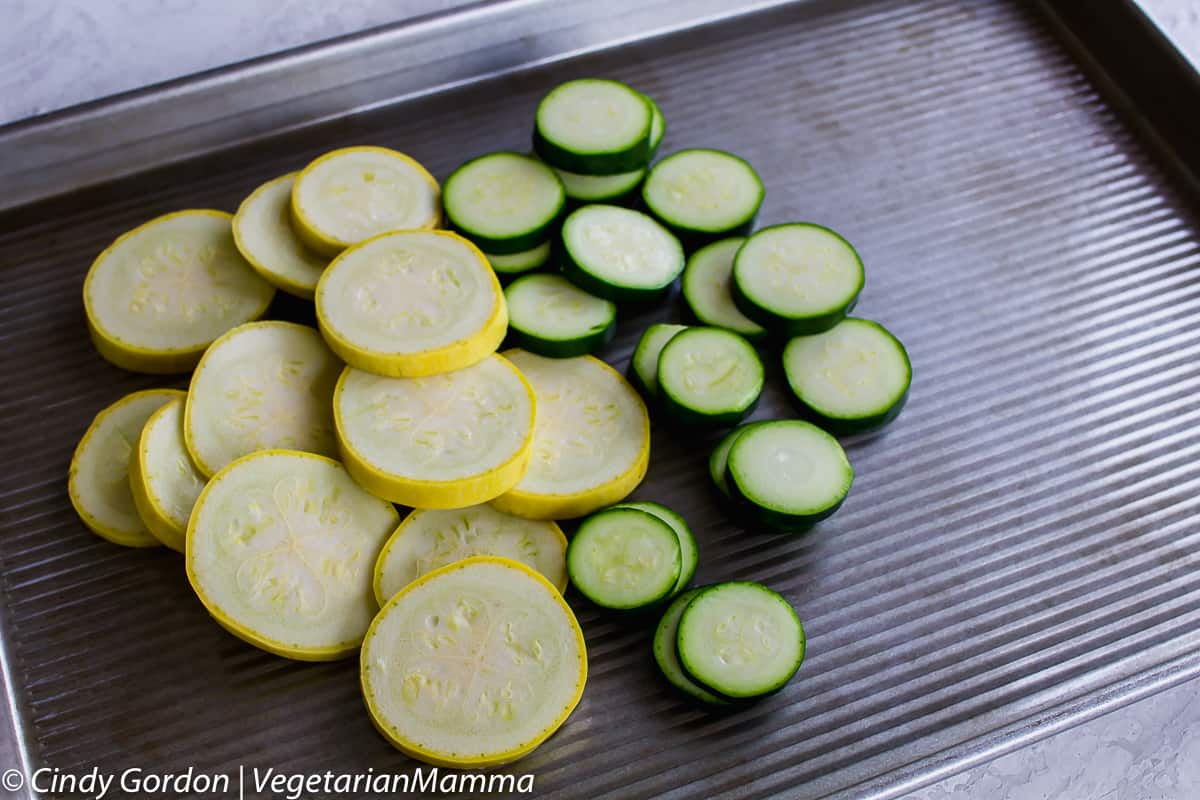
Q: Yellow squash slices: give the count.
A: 12